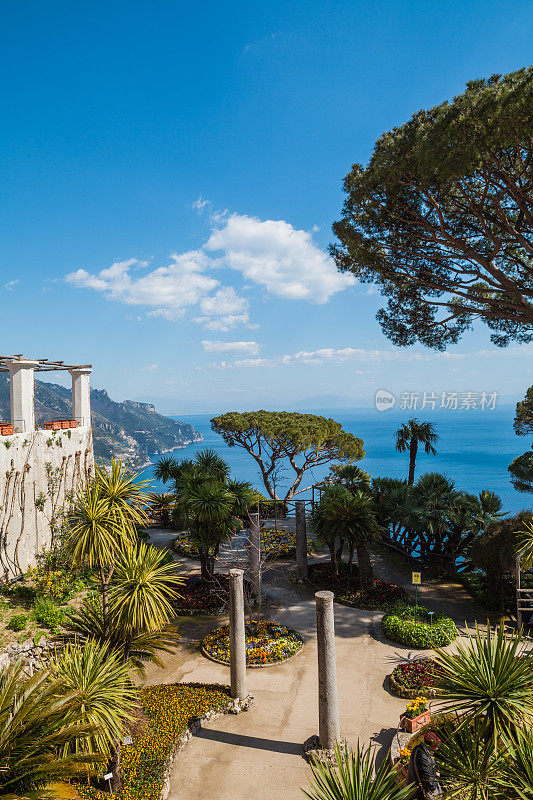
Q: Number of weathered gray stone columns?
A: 4